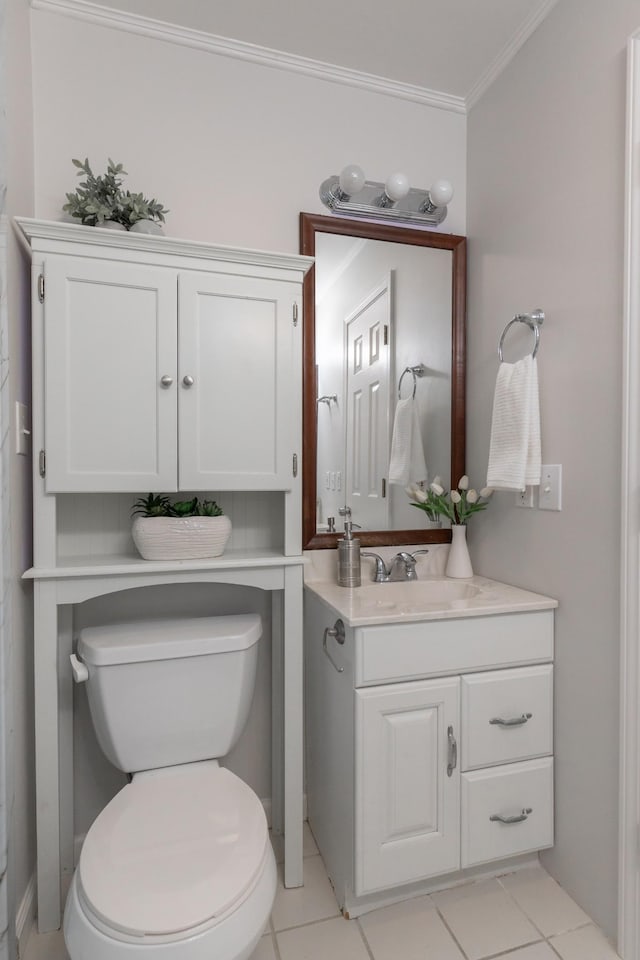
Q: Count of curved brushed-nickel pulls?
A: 3